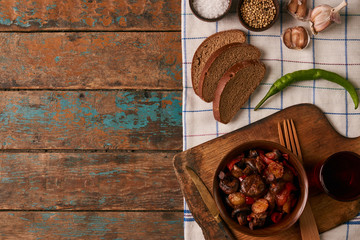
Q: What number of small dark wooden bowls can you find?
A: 2